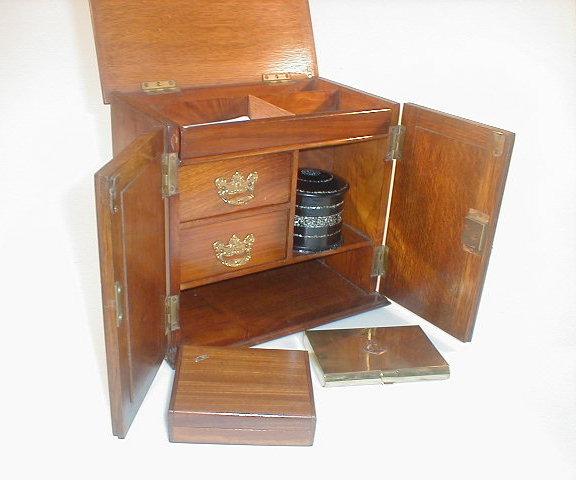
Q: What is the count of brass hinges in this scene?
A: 6